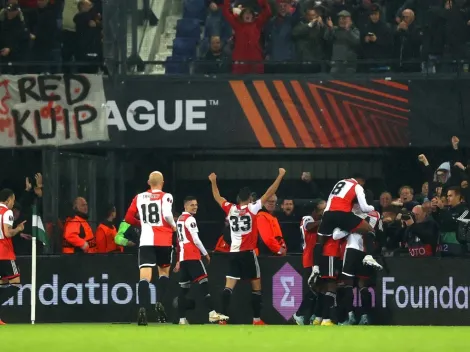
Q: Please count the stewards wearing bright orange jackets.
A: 3